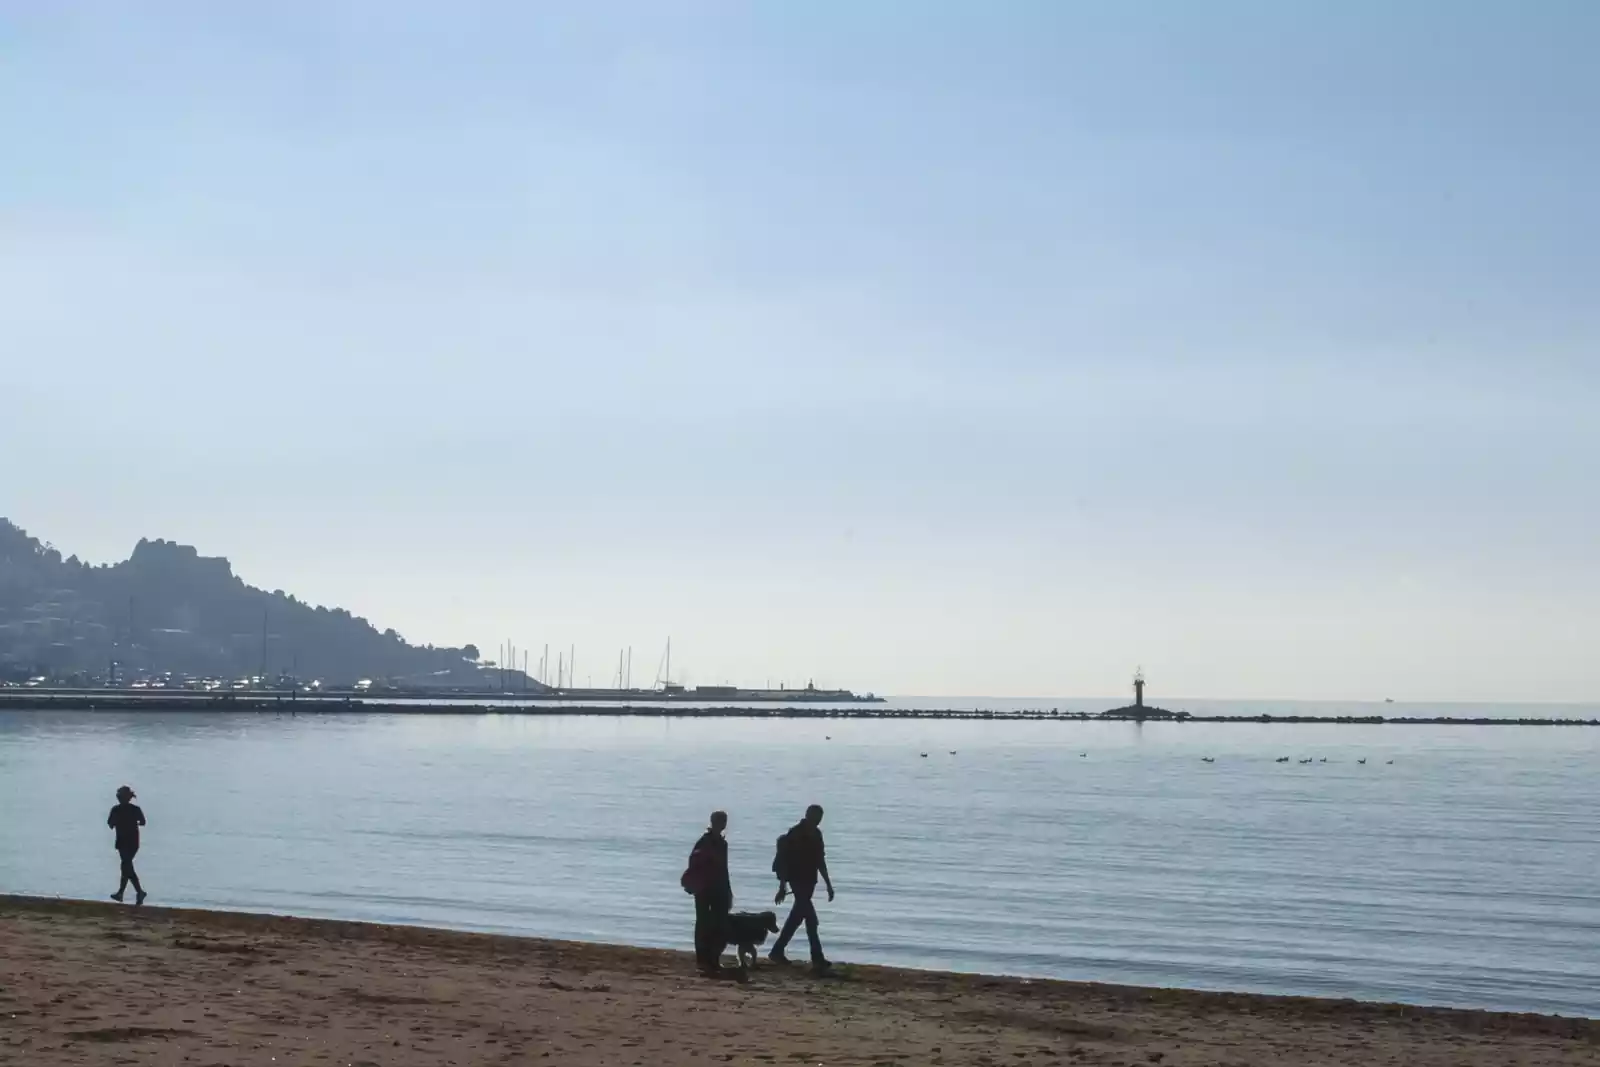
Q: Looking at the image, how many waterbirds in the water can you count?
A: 13